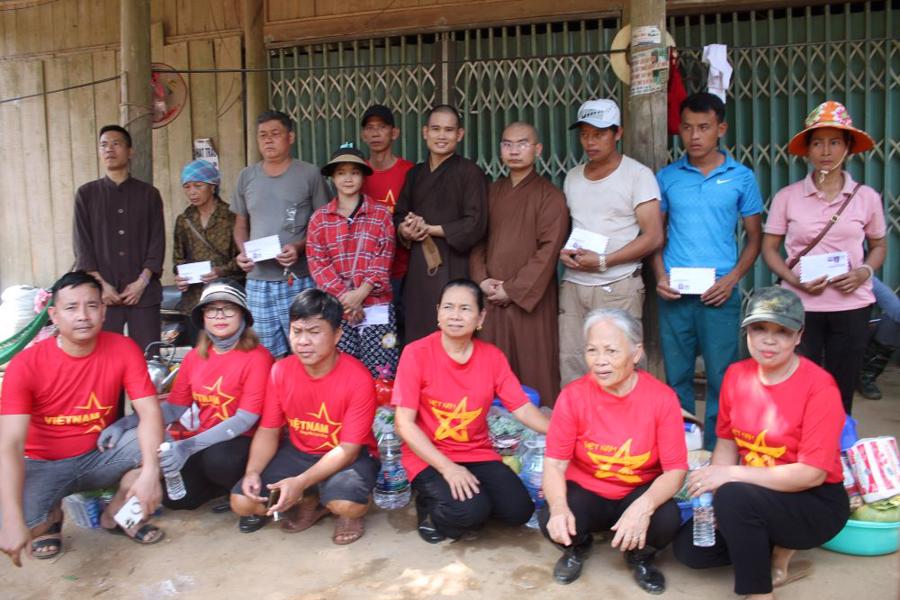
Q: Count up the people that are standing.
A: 10